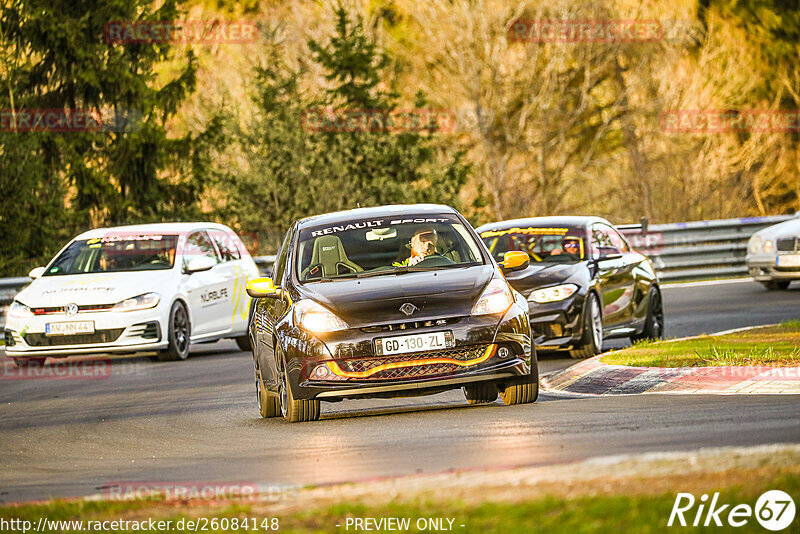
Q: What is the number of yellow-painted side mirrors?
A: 2